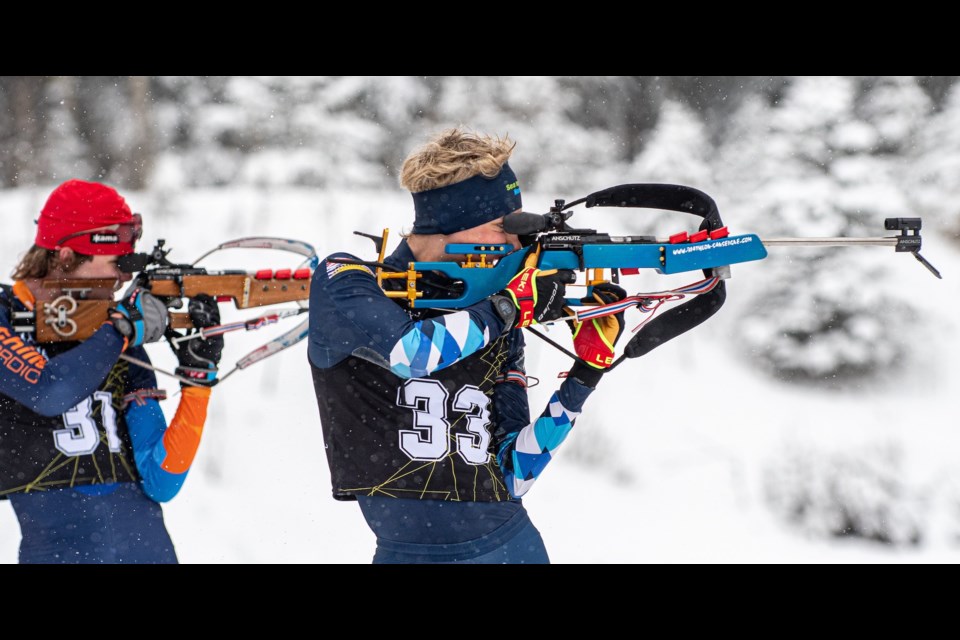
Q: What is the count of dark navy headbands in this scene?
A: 1